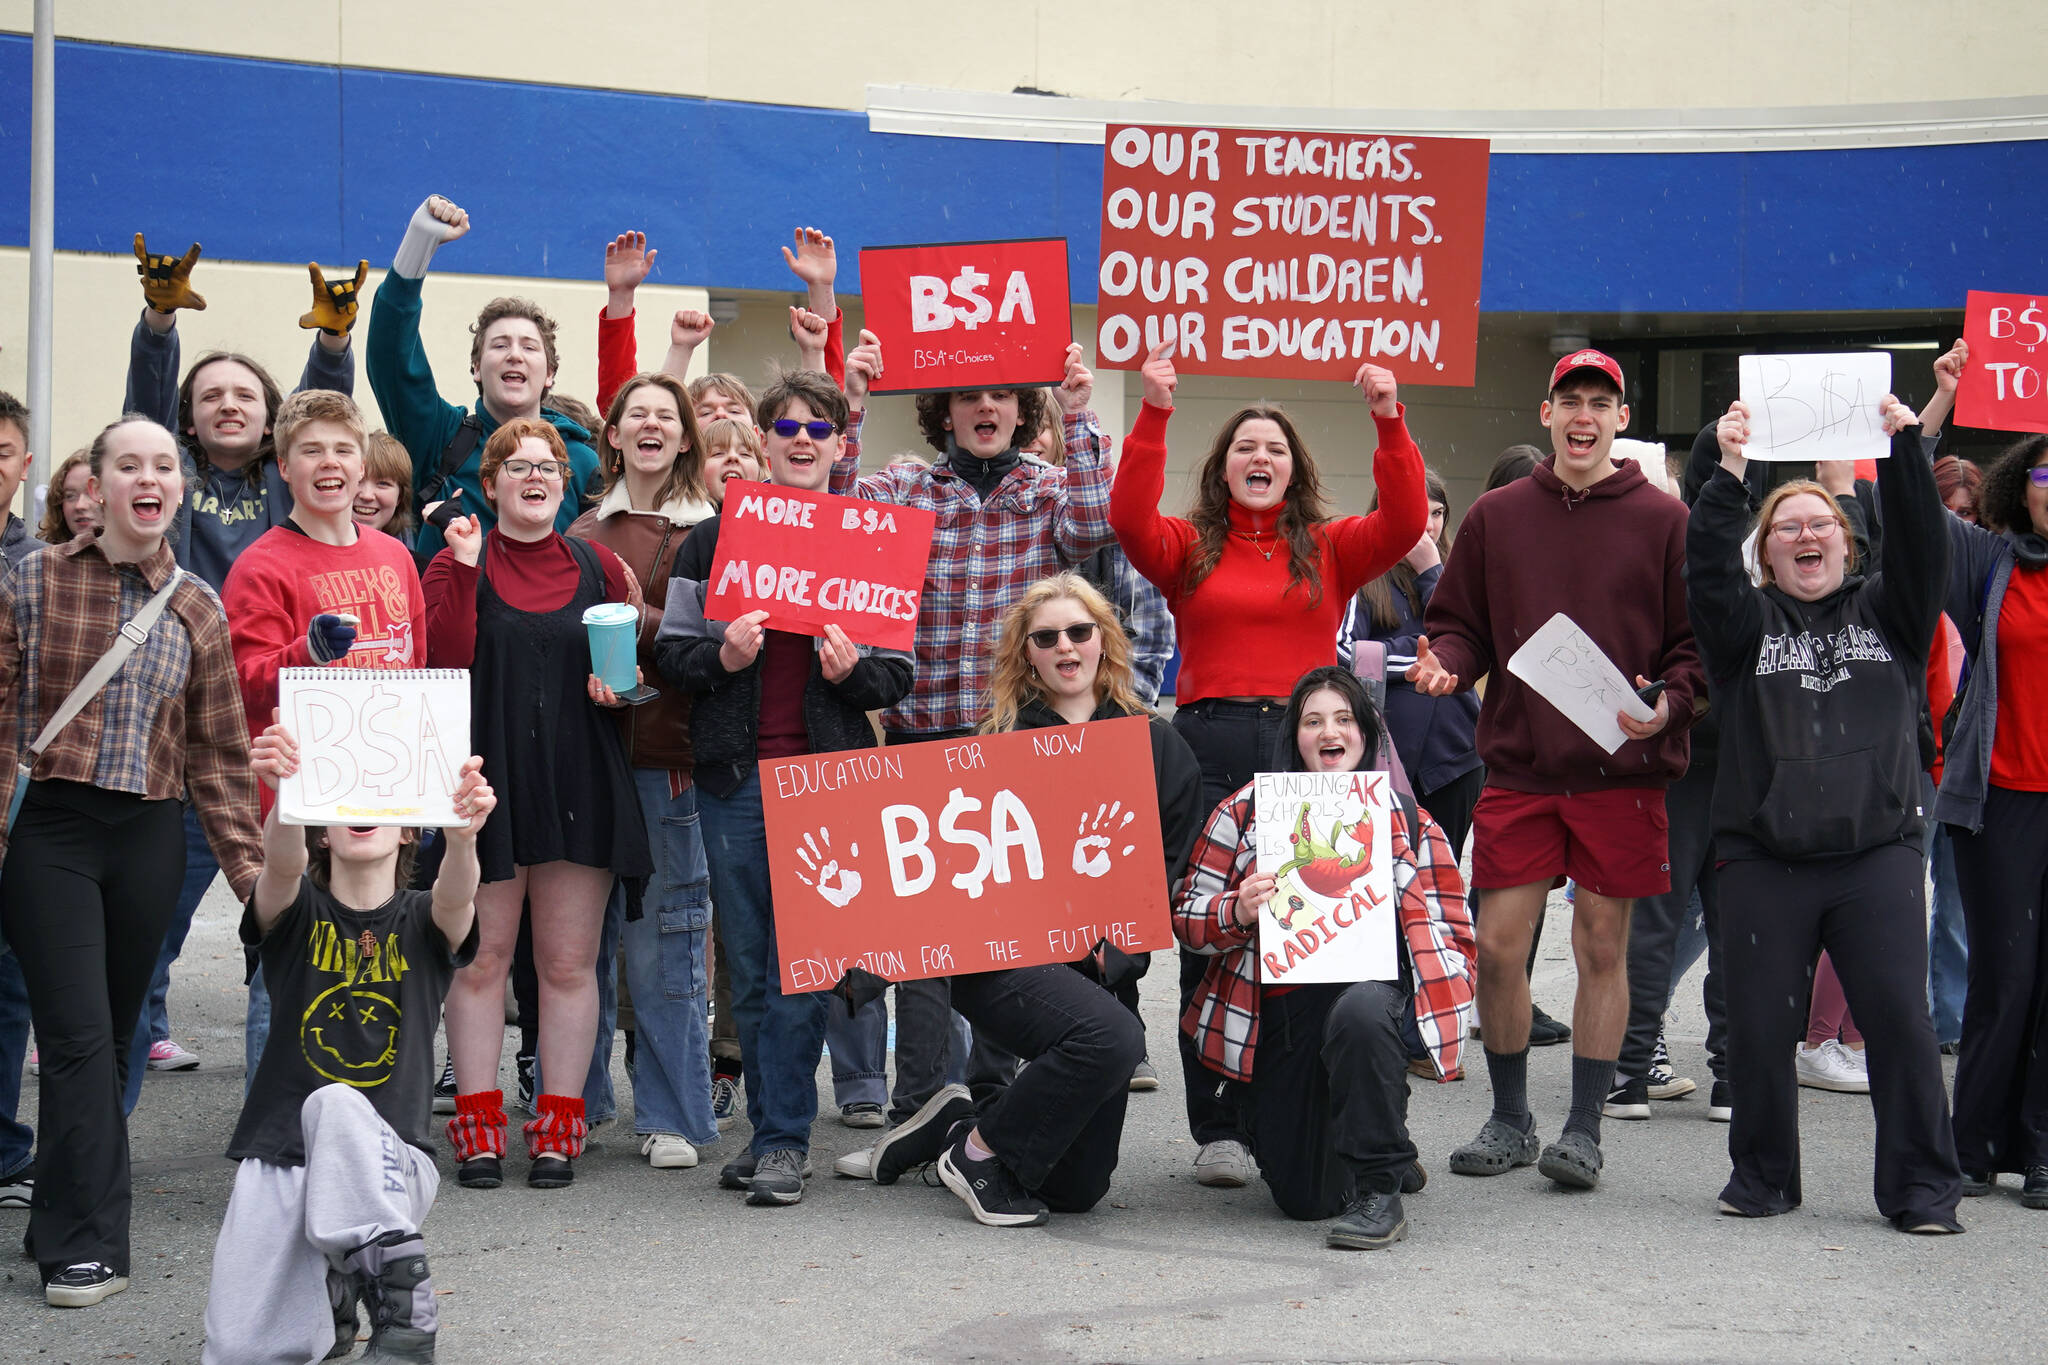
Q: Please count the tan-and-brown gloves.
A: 2